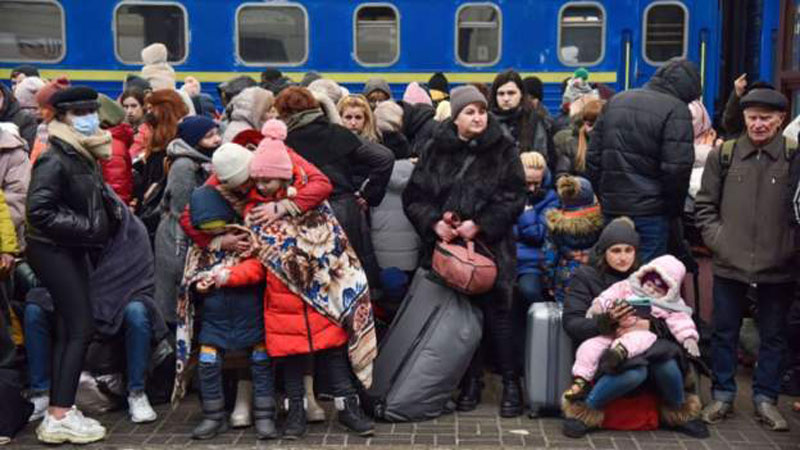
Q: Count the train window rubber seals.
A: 7